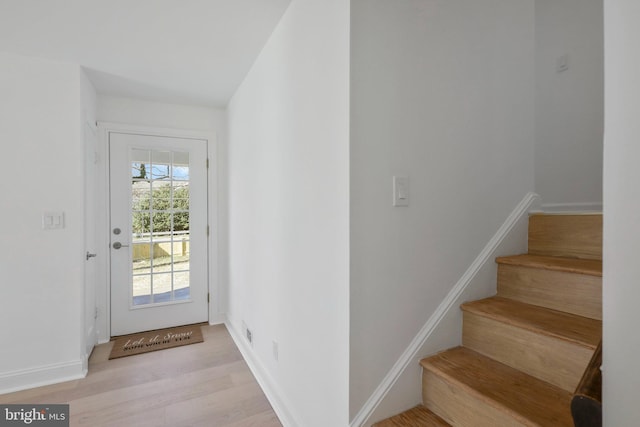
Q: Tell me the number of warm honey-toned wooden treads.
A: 4